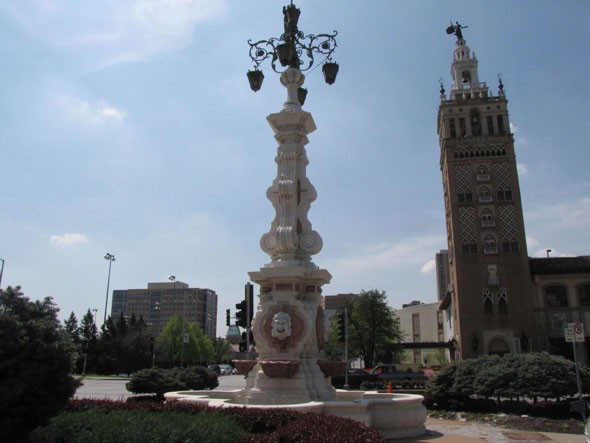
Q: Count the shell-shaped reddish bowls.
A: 3